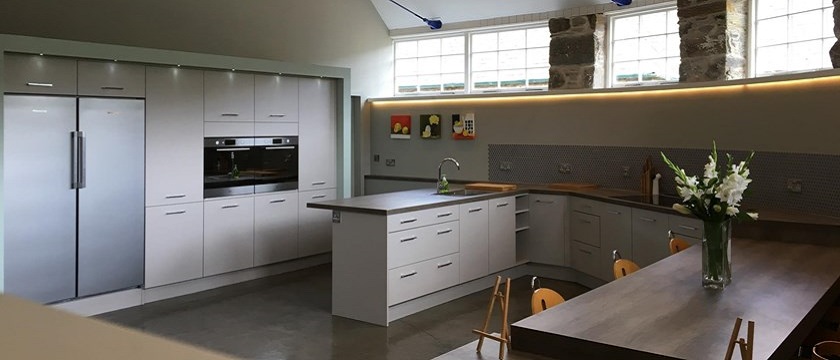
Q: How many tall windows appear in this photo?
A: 4